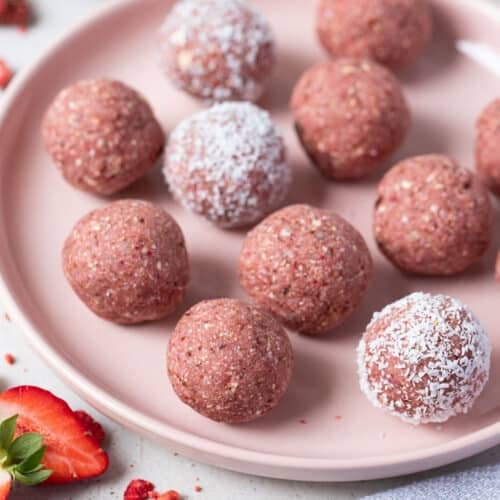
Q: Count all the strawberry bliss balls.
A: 11